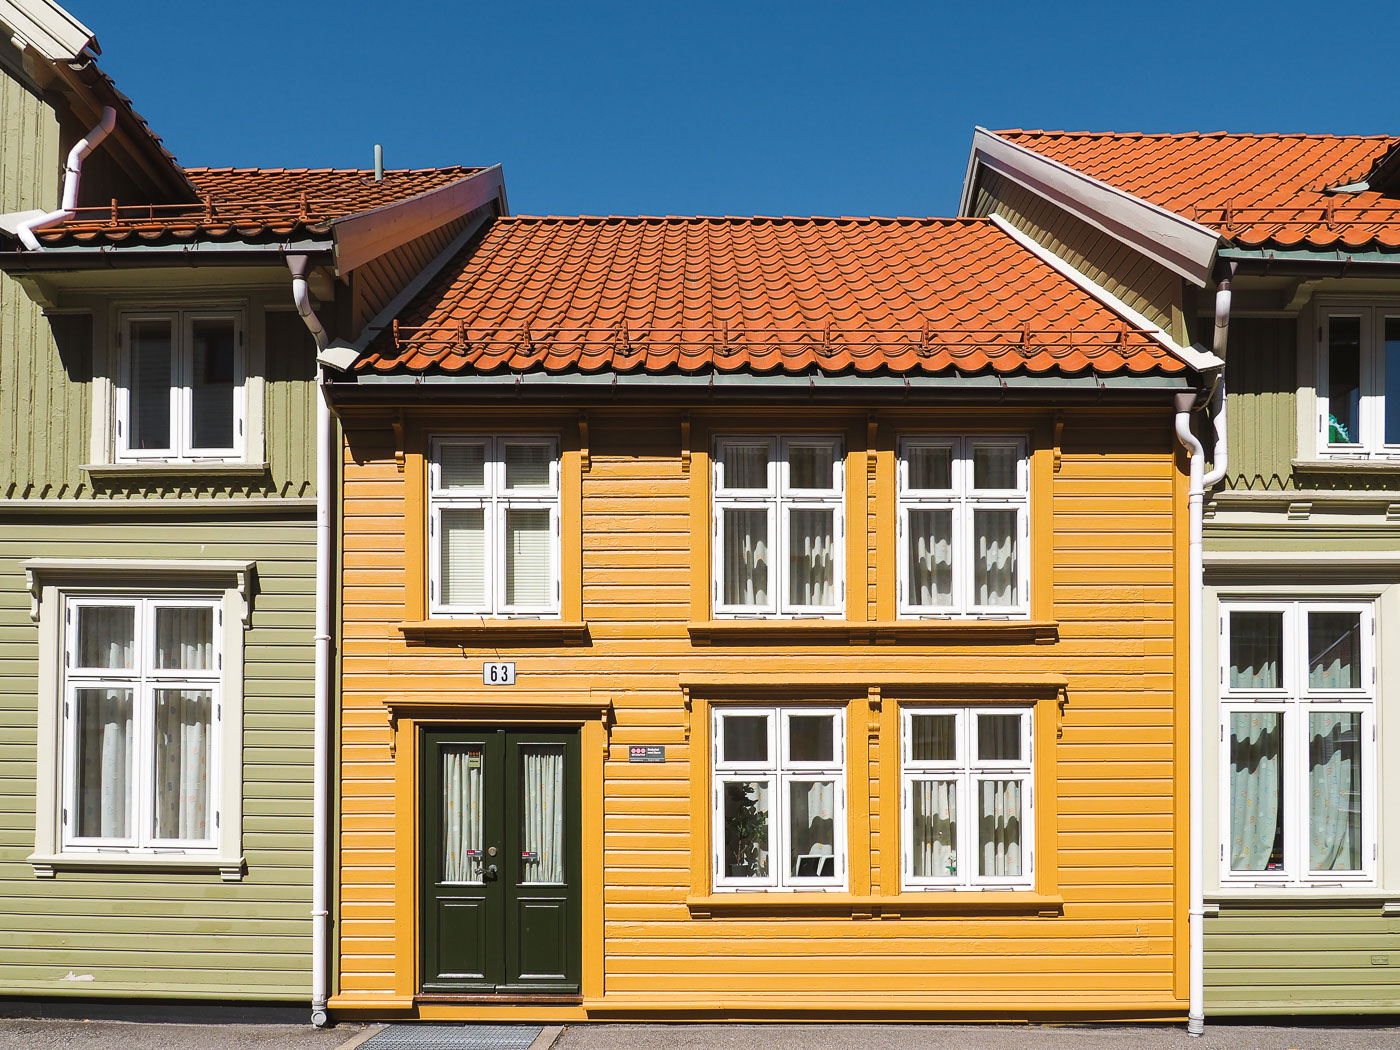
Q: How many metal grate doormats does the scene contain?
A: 1